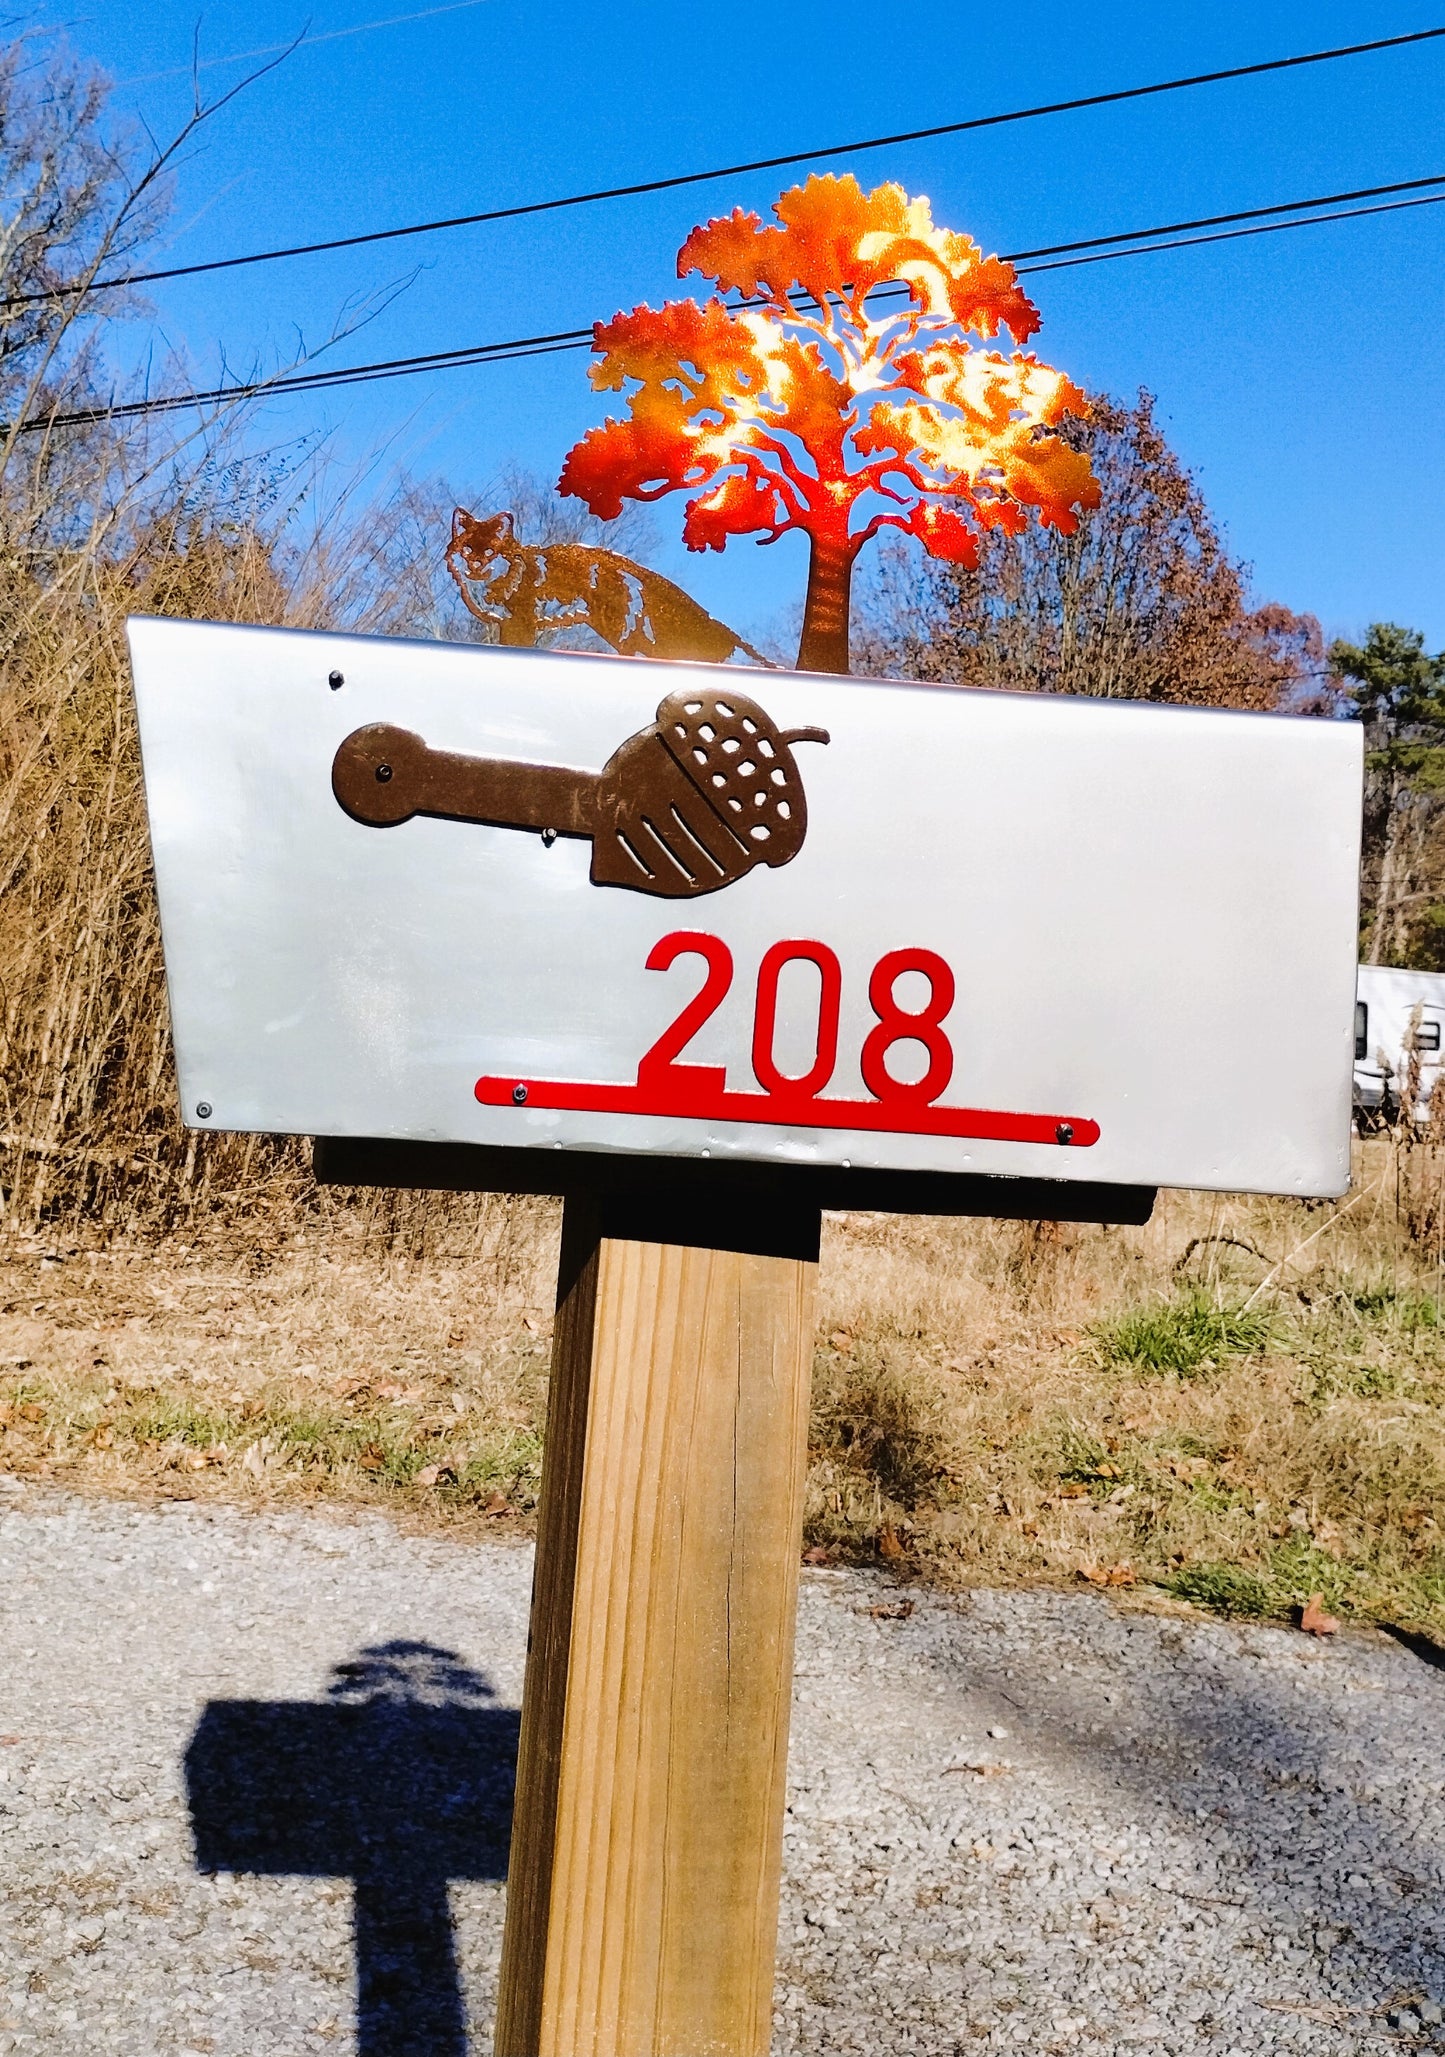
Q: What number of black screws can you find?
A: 6